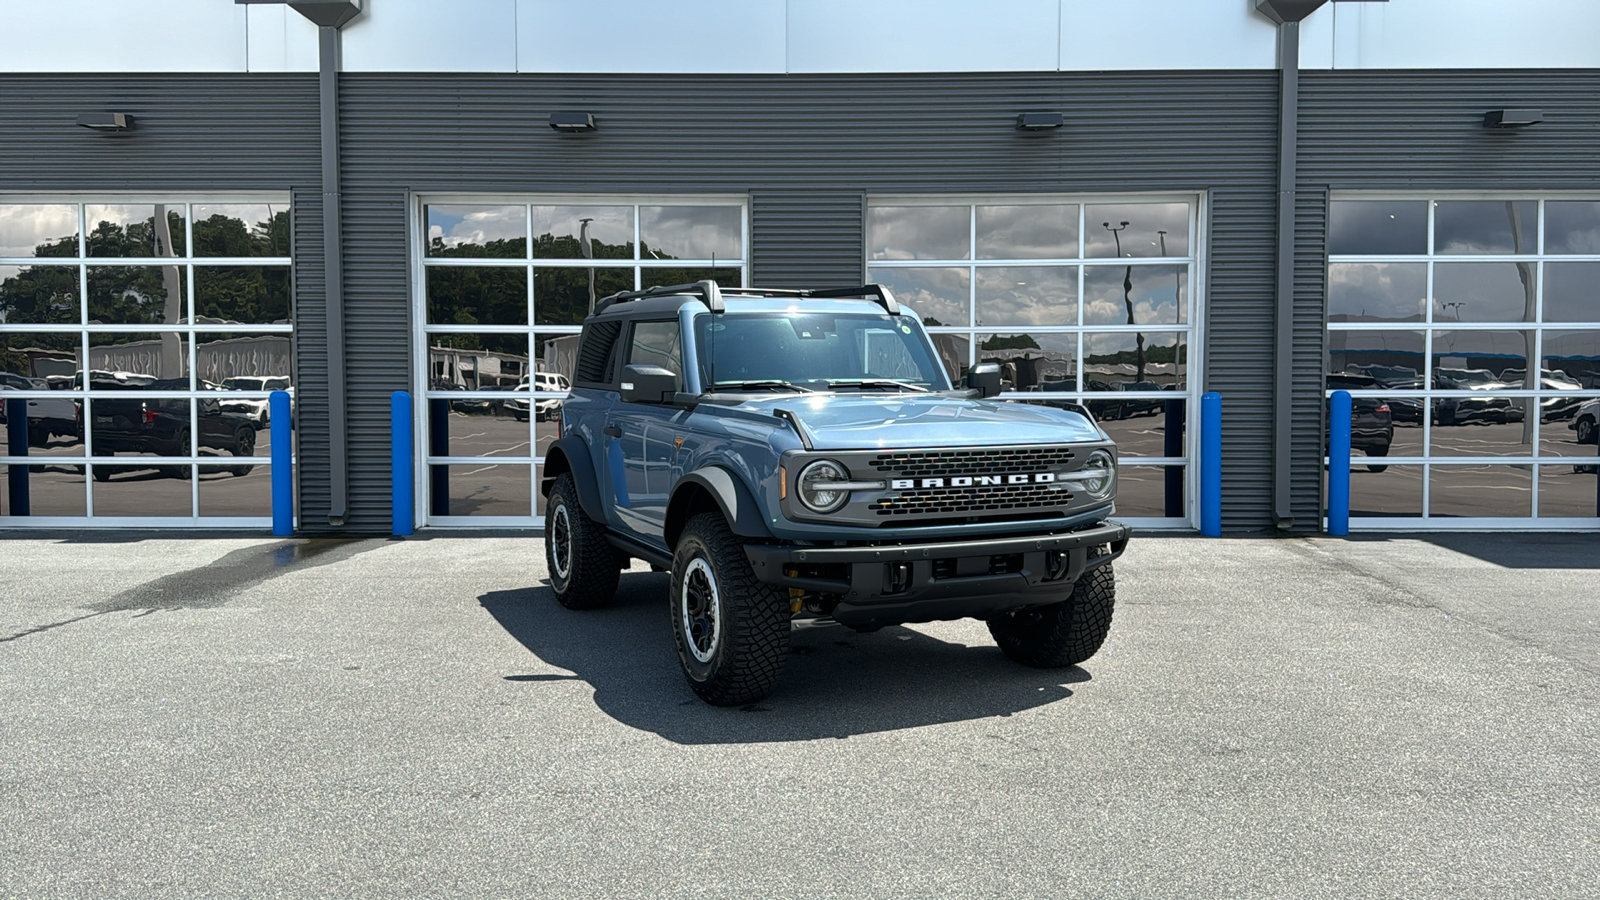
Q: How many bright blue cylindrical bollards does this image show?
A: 4